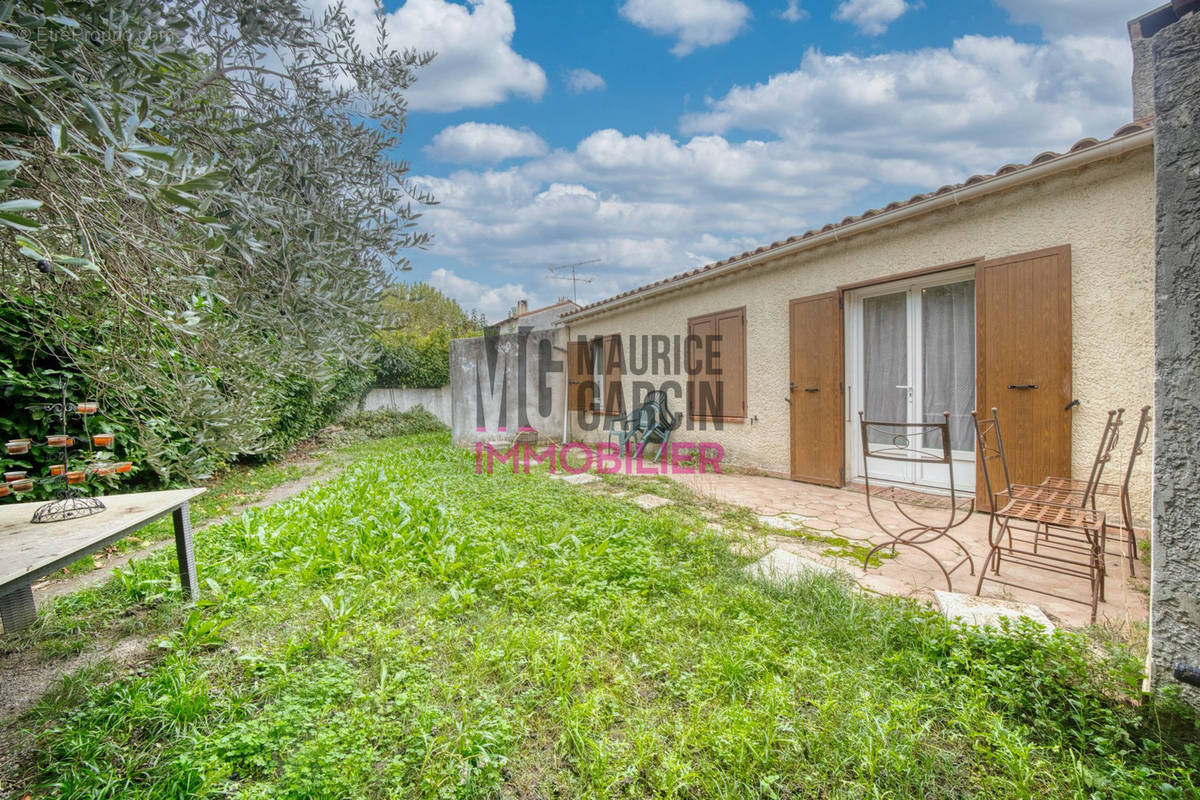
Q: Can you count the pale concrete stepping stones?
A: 4